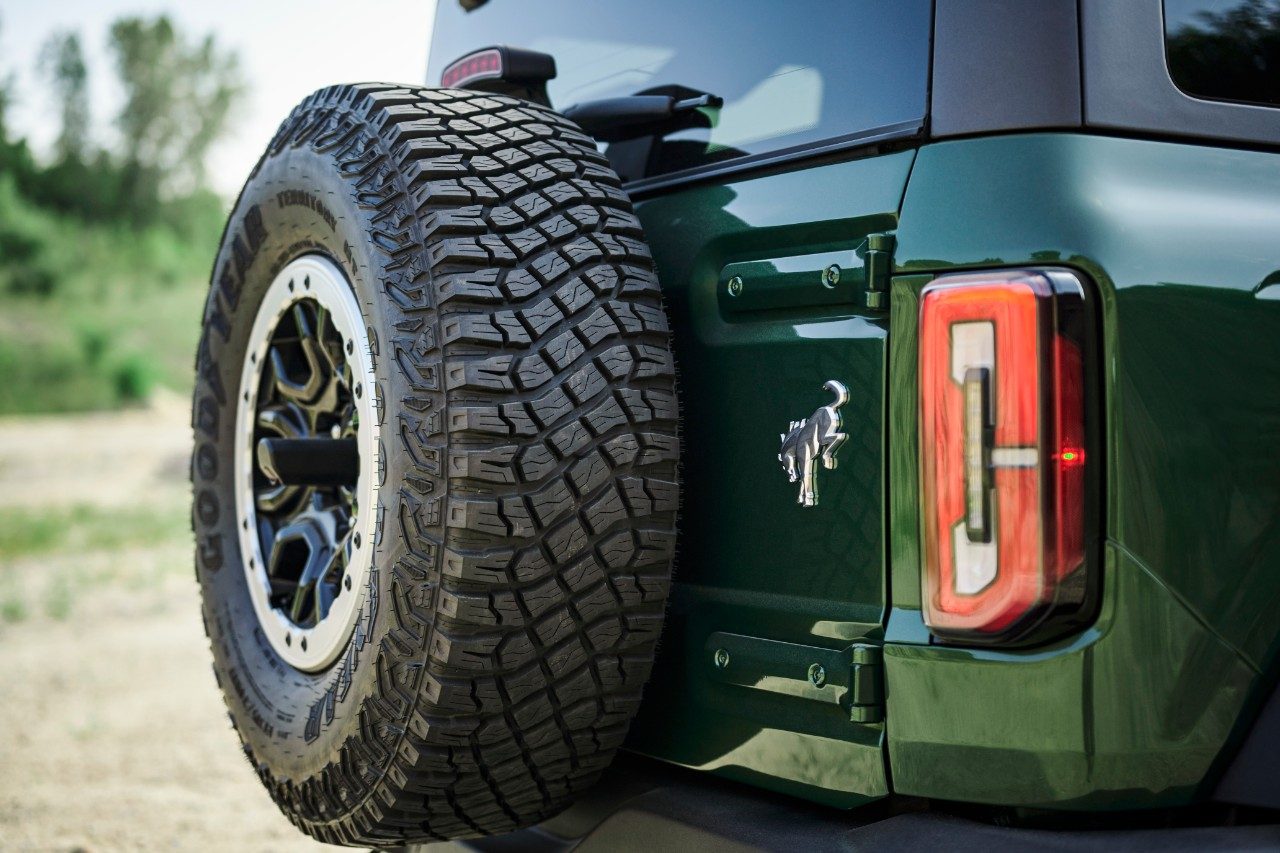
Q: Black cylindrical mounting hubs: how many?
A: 1